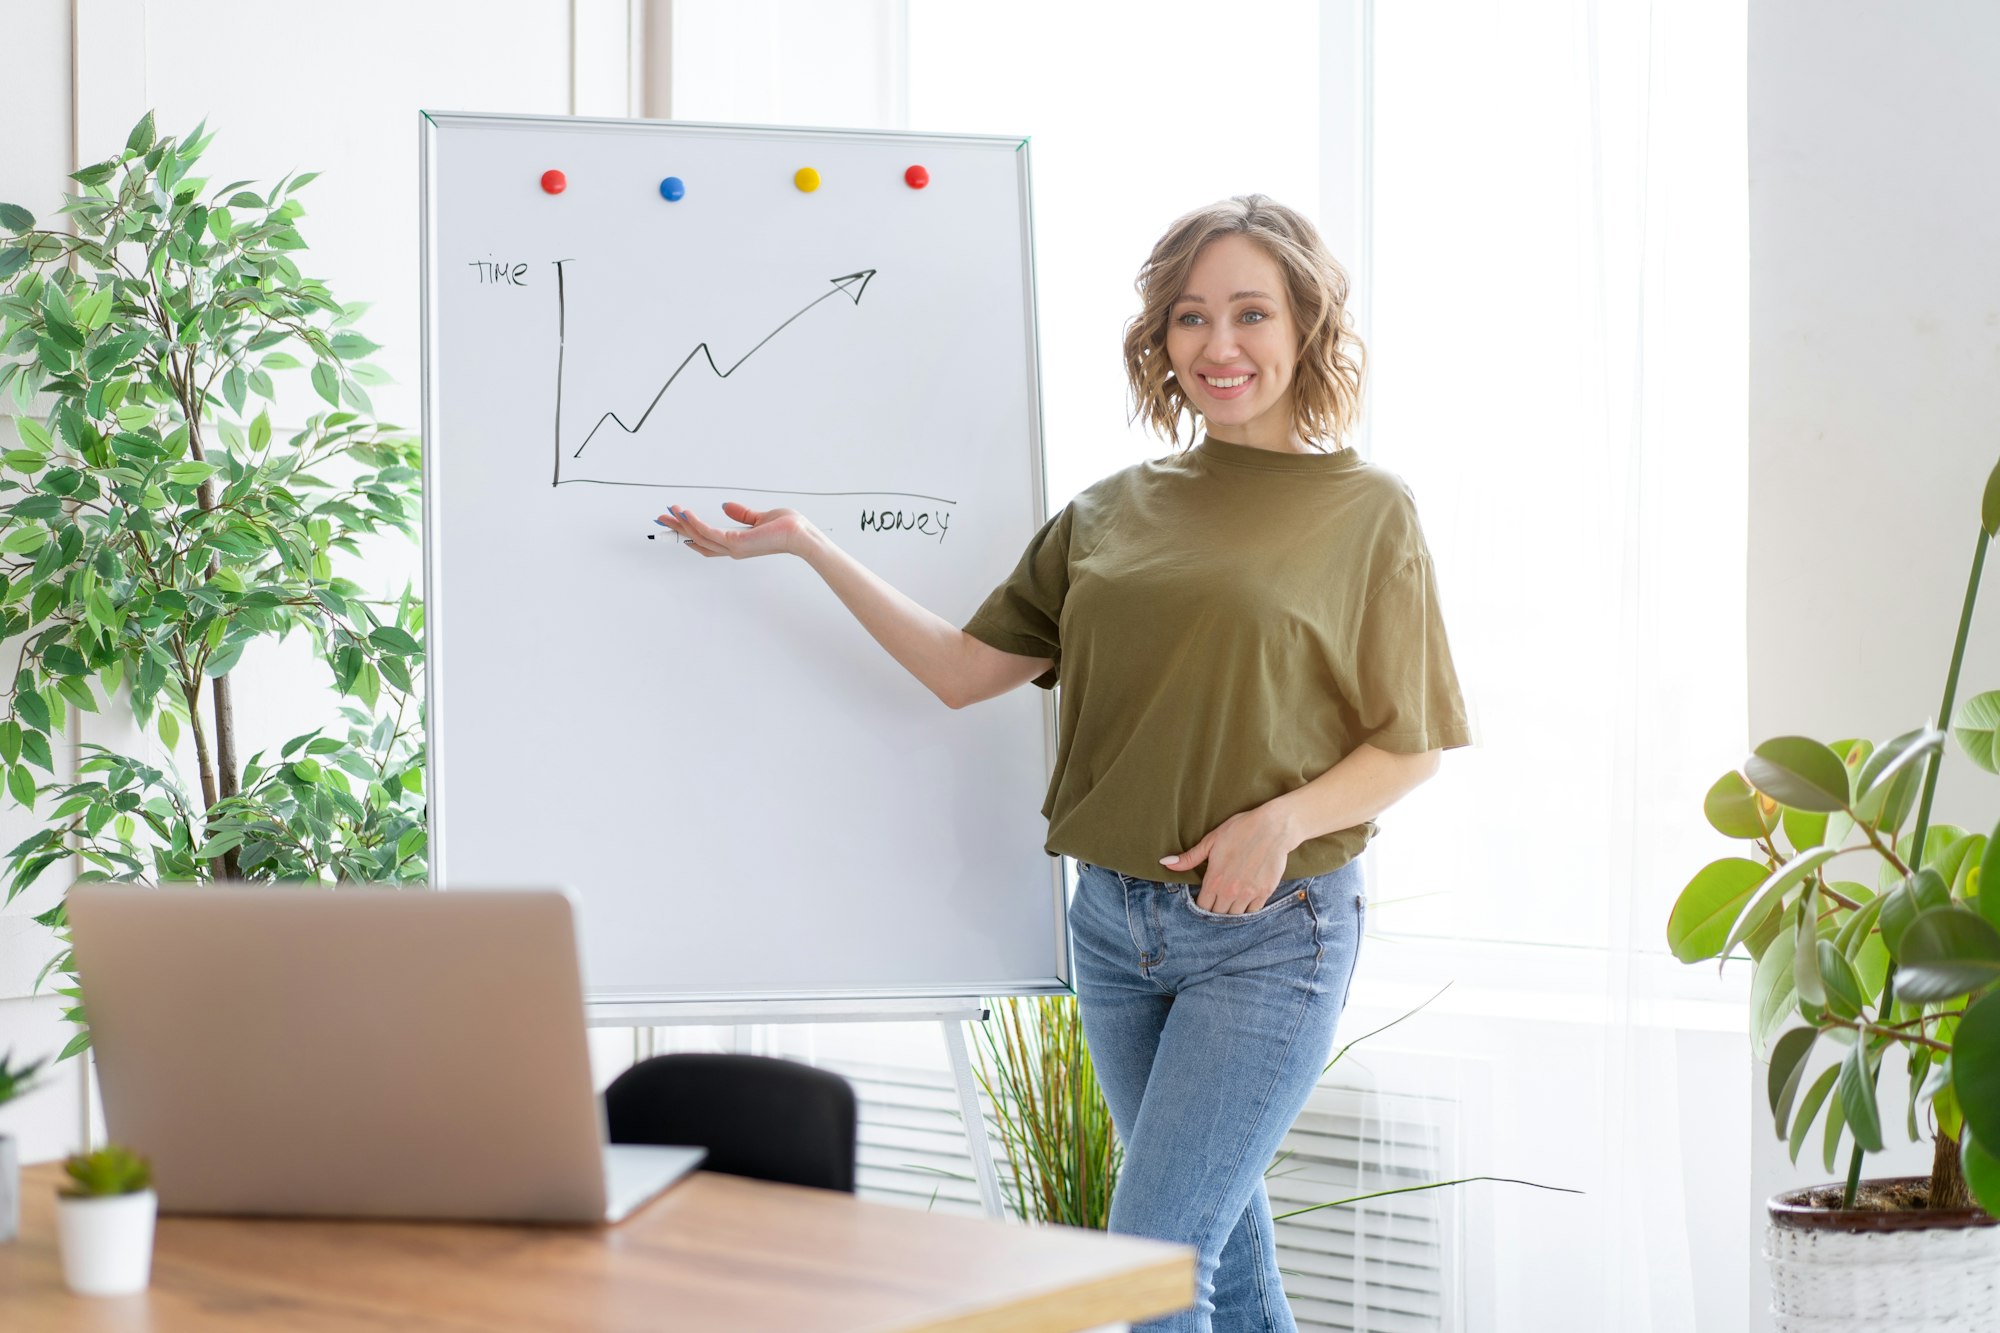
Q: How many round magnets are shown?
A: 4